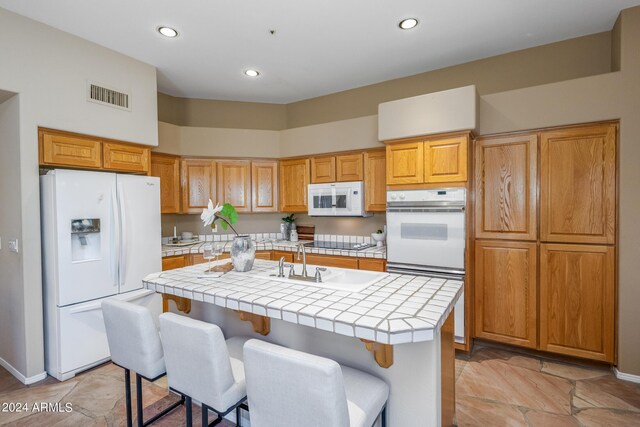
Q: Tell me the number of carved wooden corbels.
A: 3